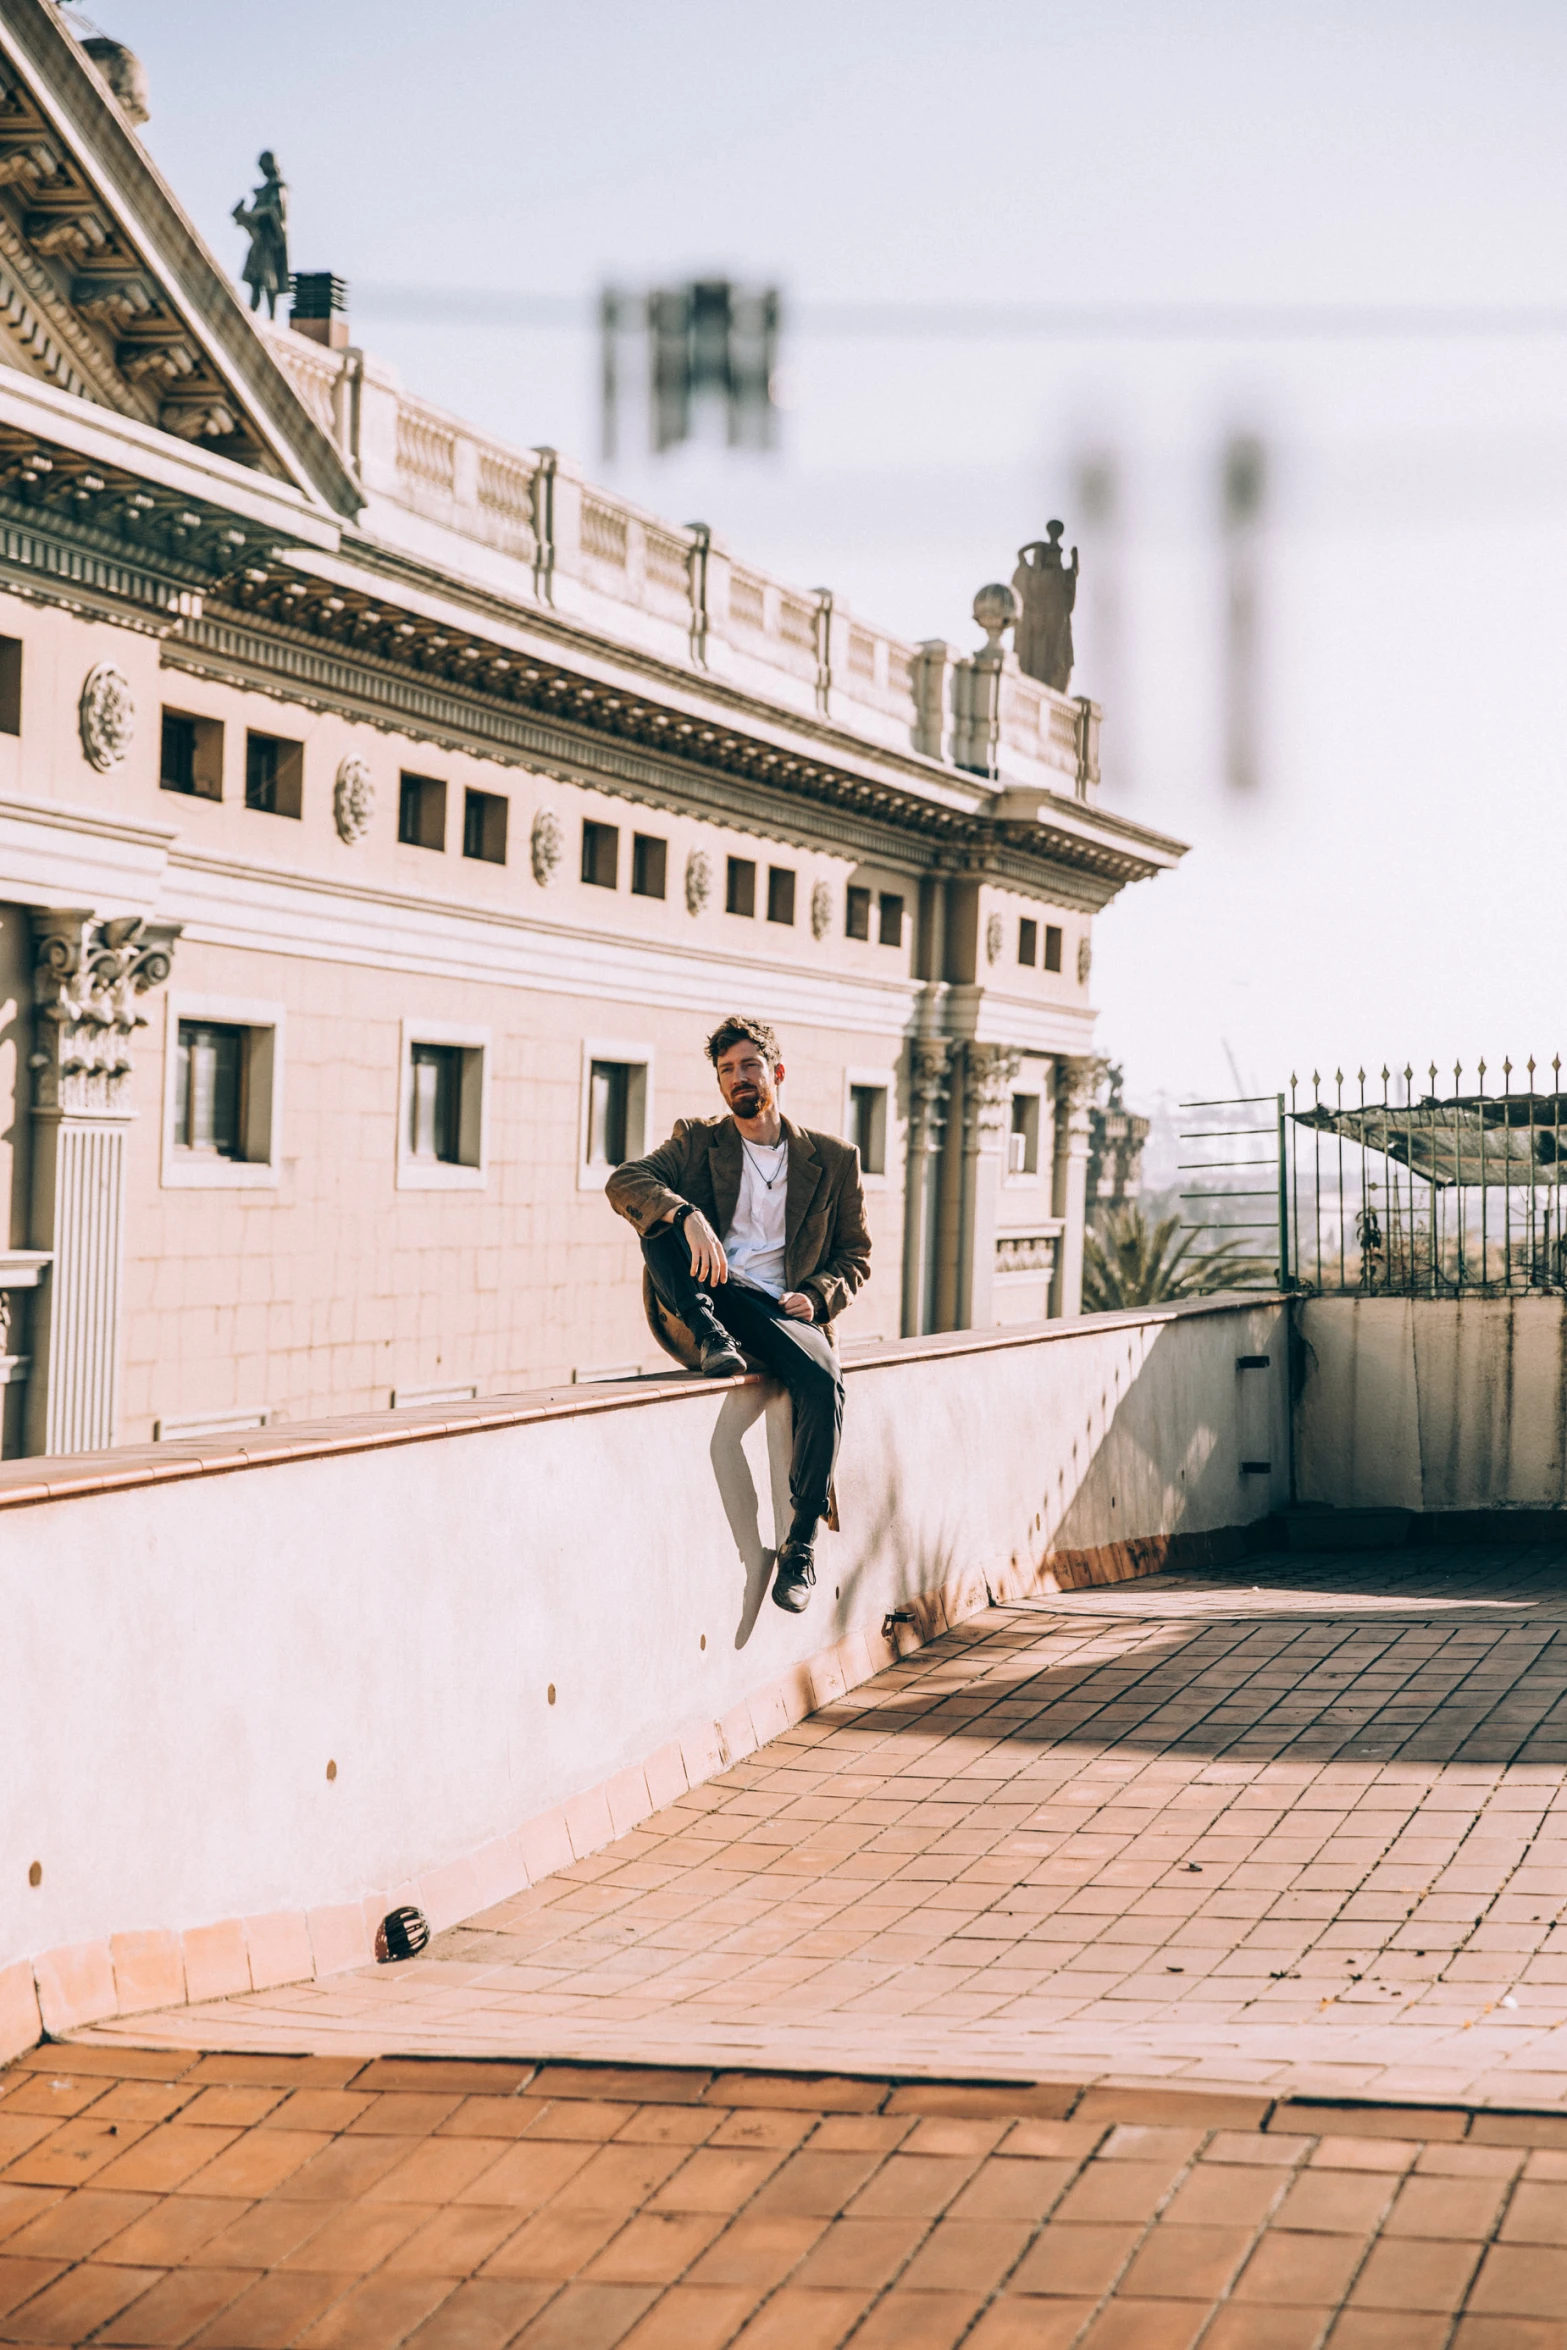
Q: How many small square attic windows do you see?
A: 13